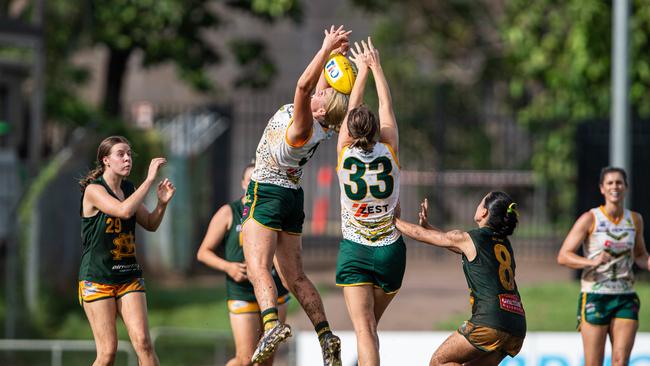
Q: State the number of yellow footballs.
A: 1